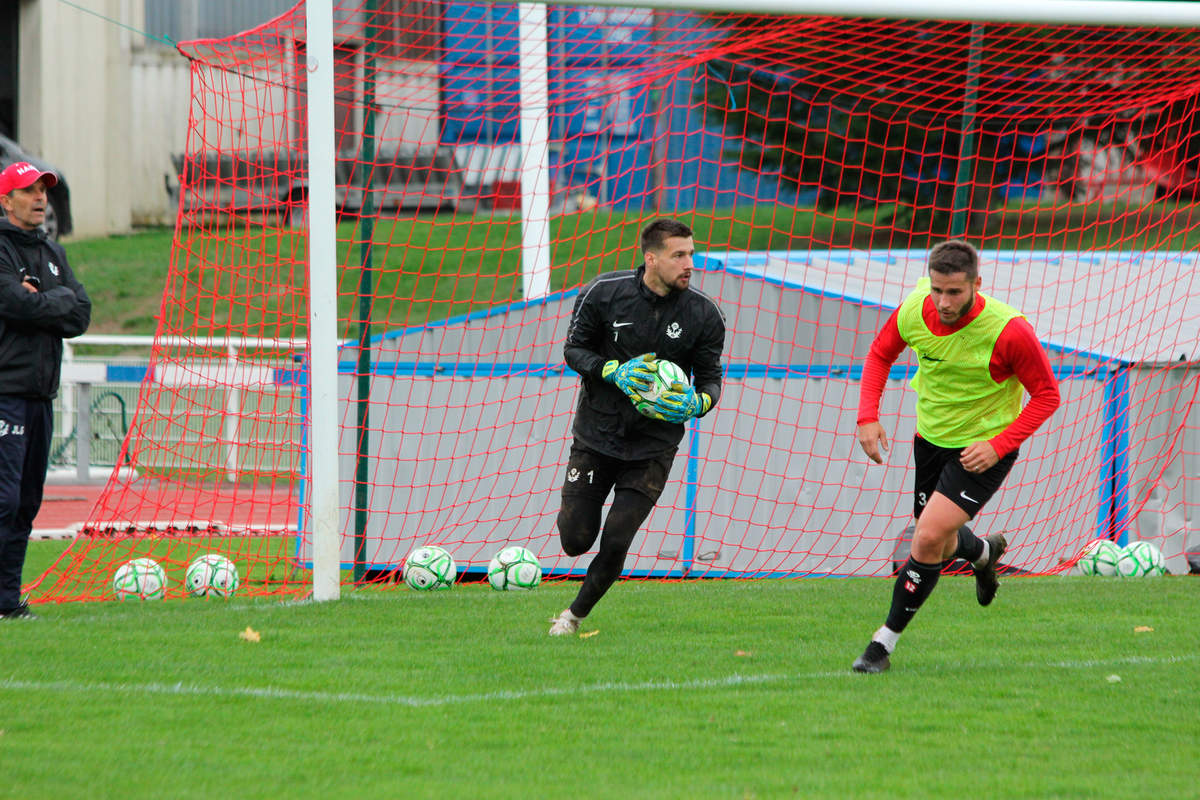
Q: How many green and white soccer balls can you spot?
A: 7